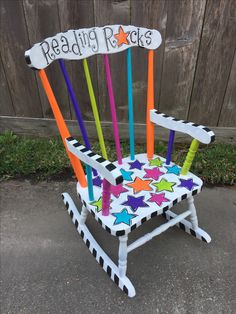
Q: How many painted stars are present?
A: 15